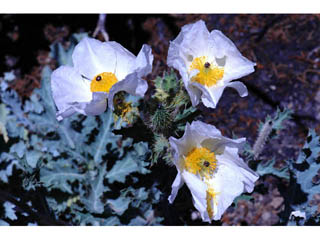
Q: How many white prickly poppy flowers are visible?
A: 3